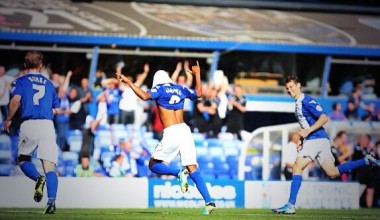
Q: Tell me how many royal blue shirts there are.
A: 3